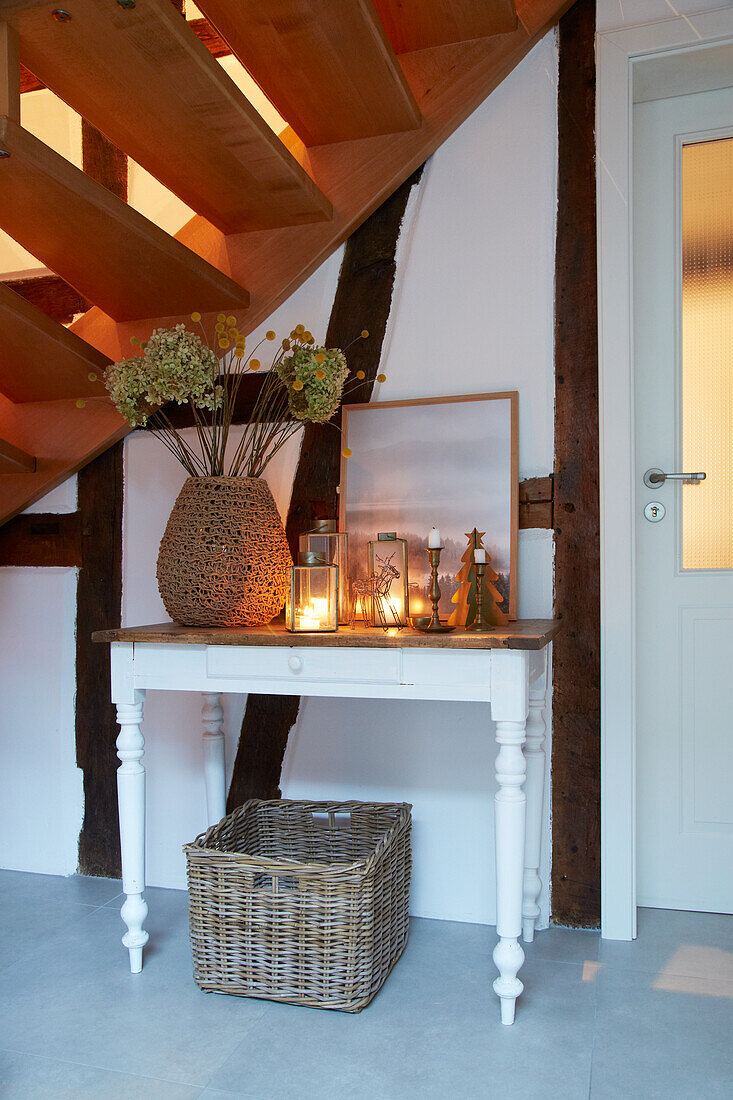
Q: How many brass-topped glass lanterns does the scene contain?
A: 3